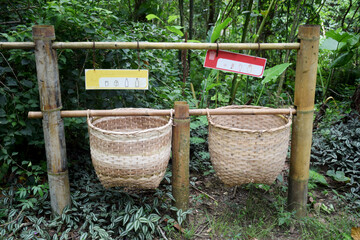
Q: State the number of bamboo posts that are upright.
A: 3